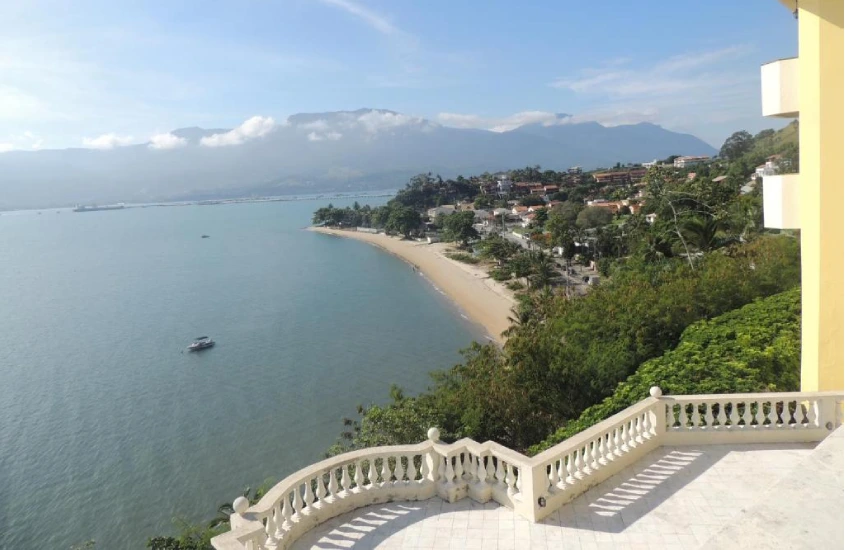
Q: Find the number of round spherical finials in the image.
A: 3